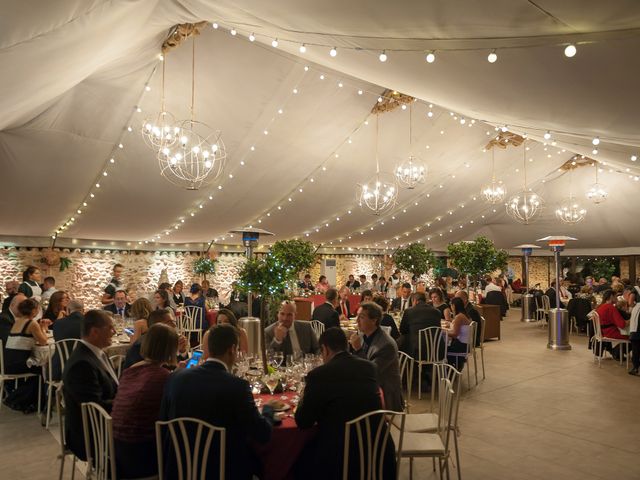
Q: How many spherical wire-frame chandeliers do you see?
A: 8